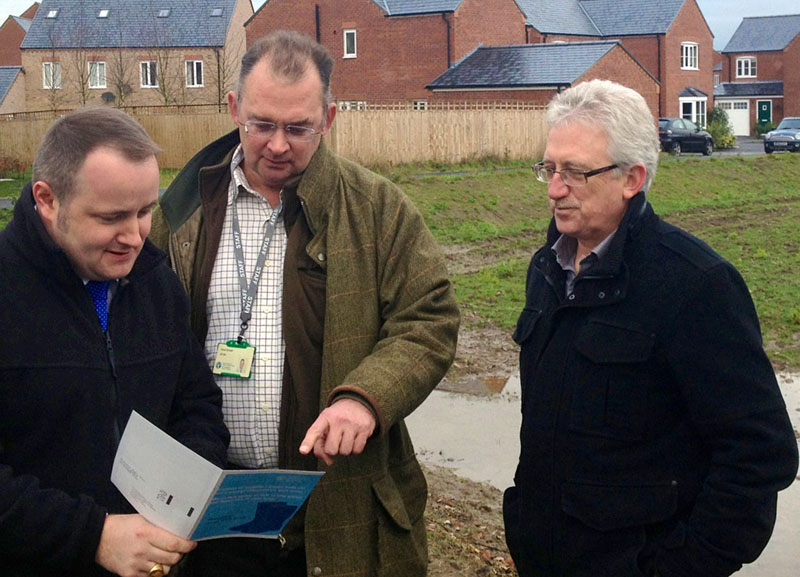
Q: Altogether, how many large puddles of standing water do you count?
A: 1